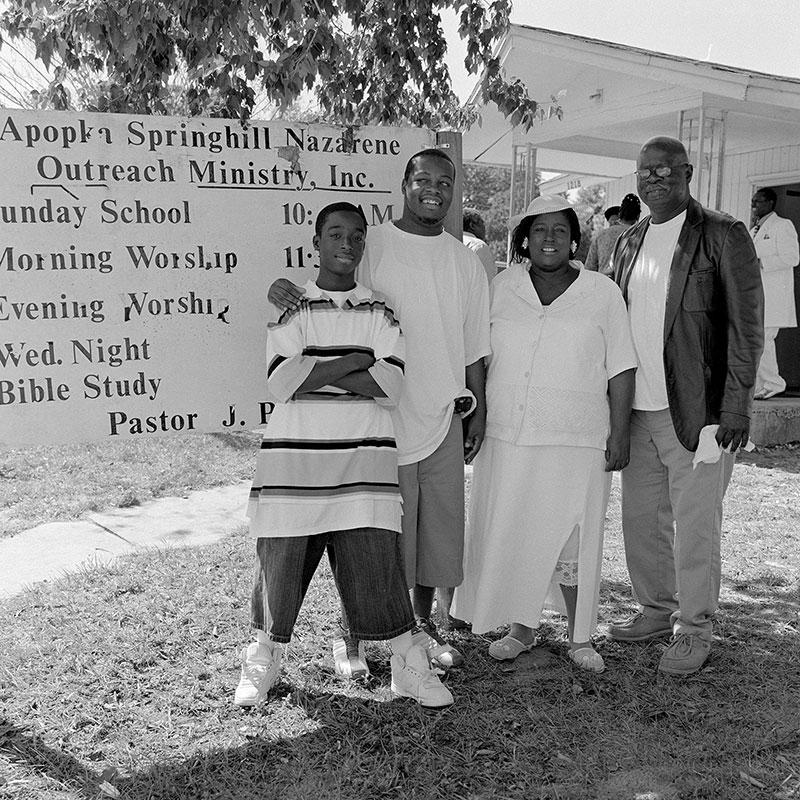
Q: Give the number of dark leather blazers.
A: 1